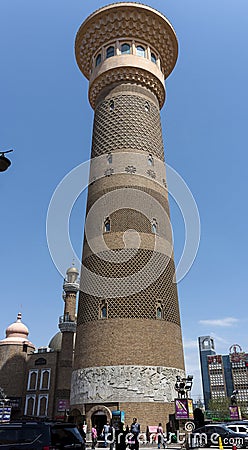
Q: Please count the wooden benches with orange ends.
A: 0